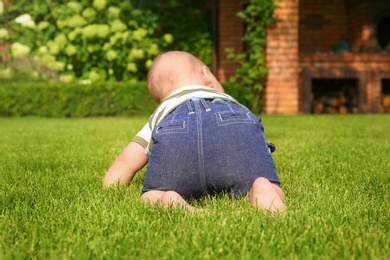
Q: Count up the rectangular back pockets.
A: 2